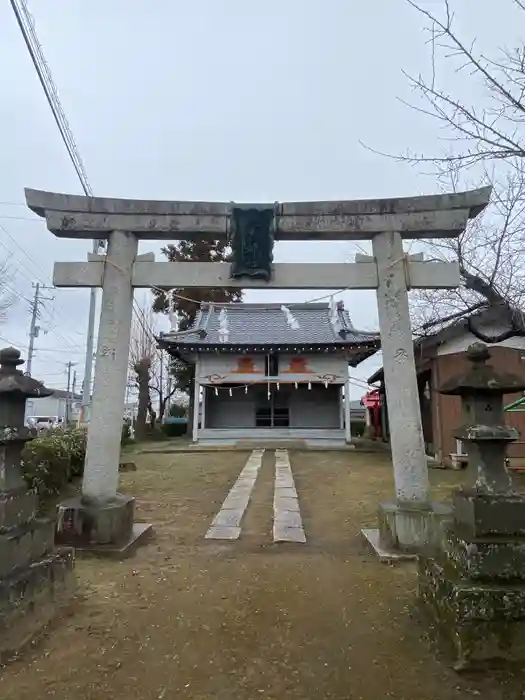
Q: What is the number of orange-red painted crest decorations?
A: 2